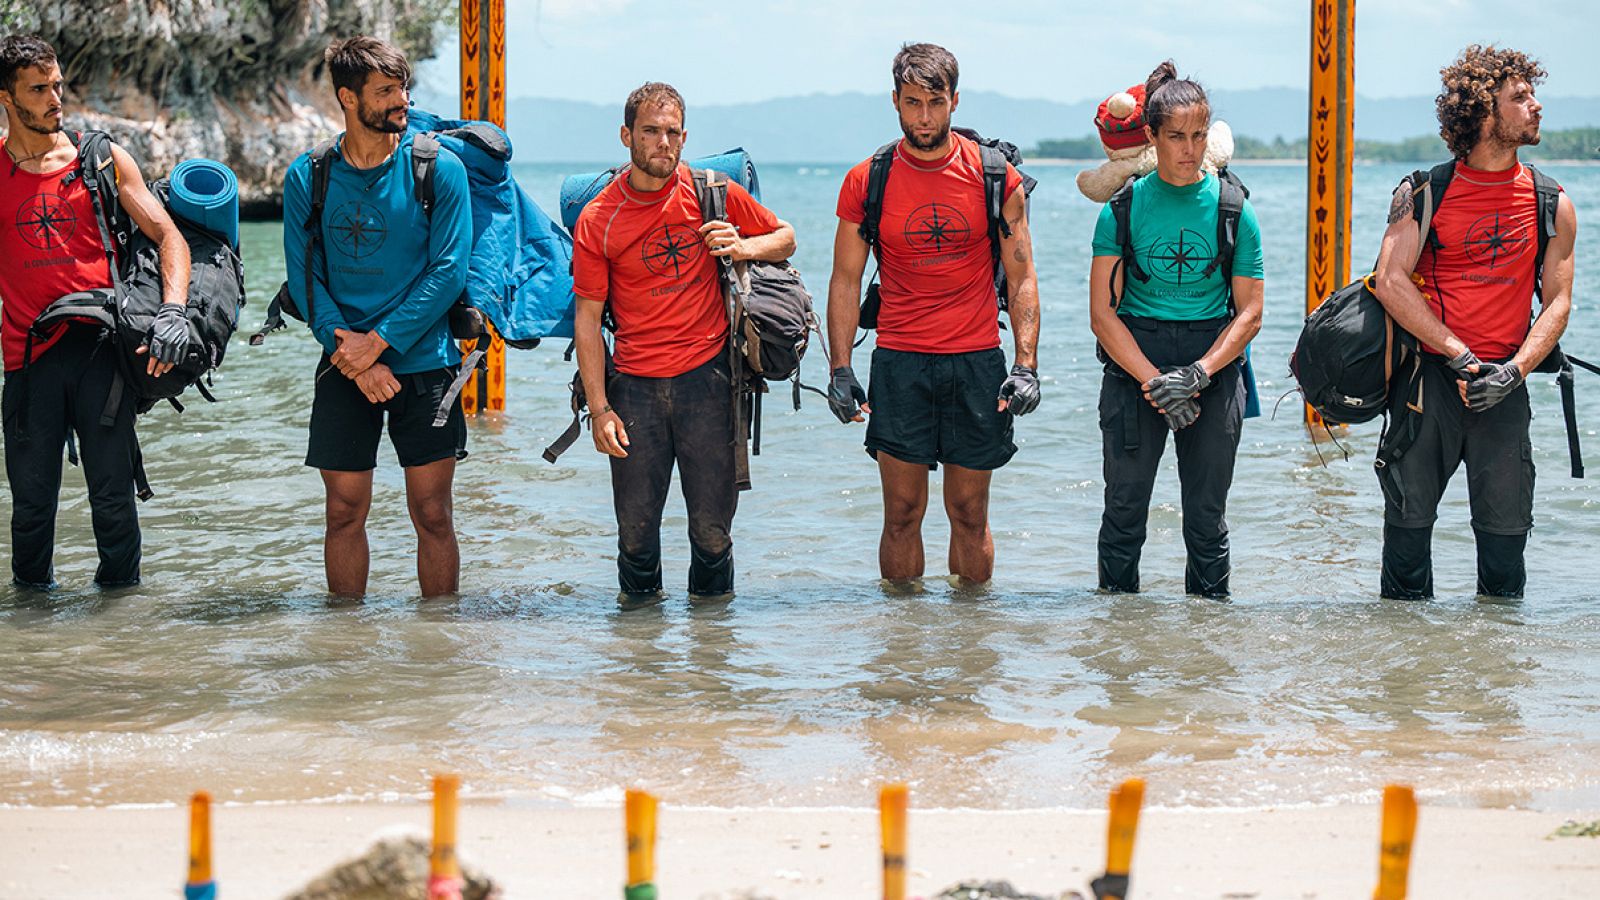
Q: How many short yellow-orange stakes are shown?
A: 6